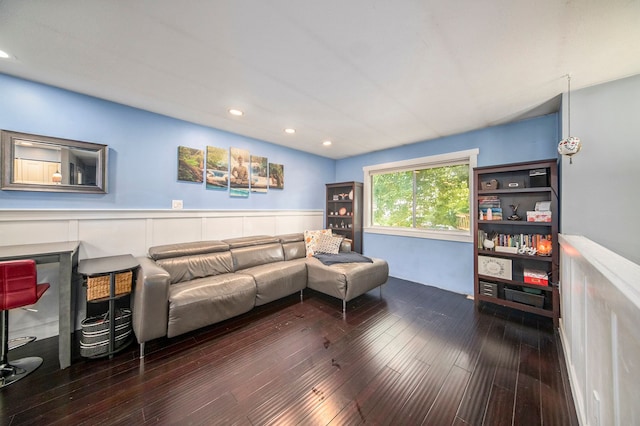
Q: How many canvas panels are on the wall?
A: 5